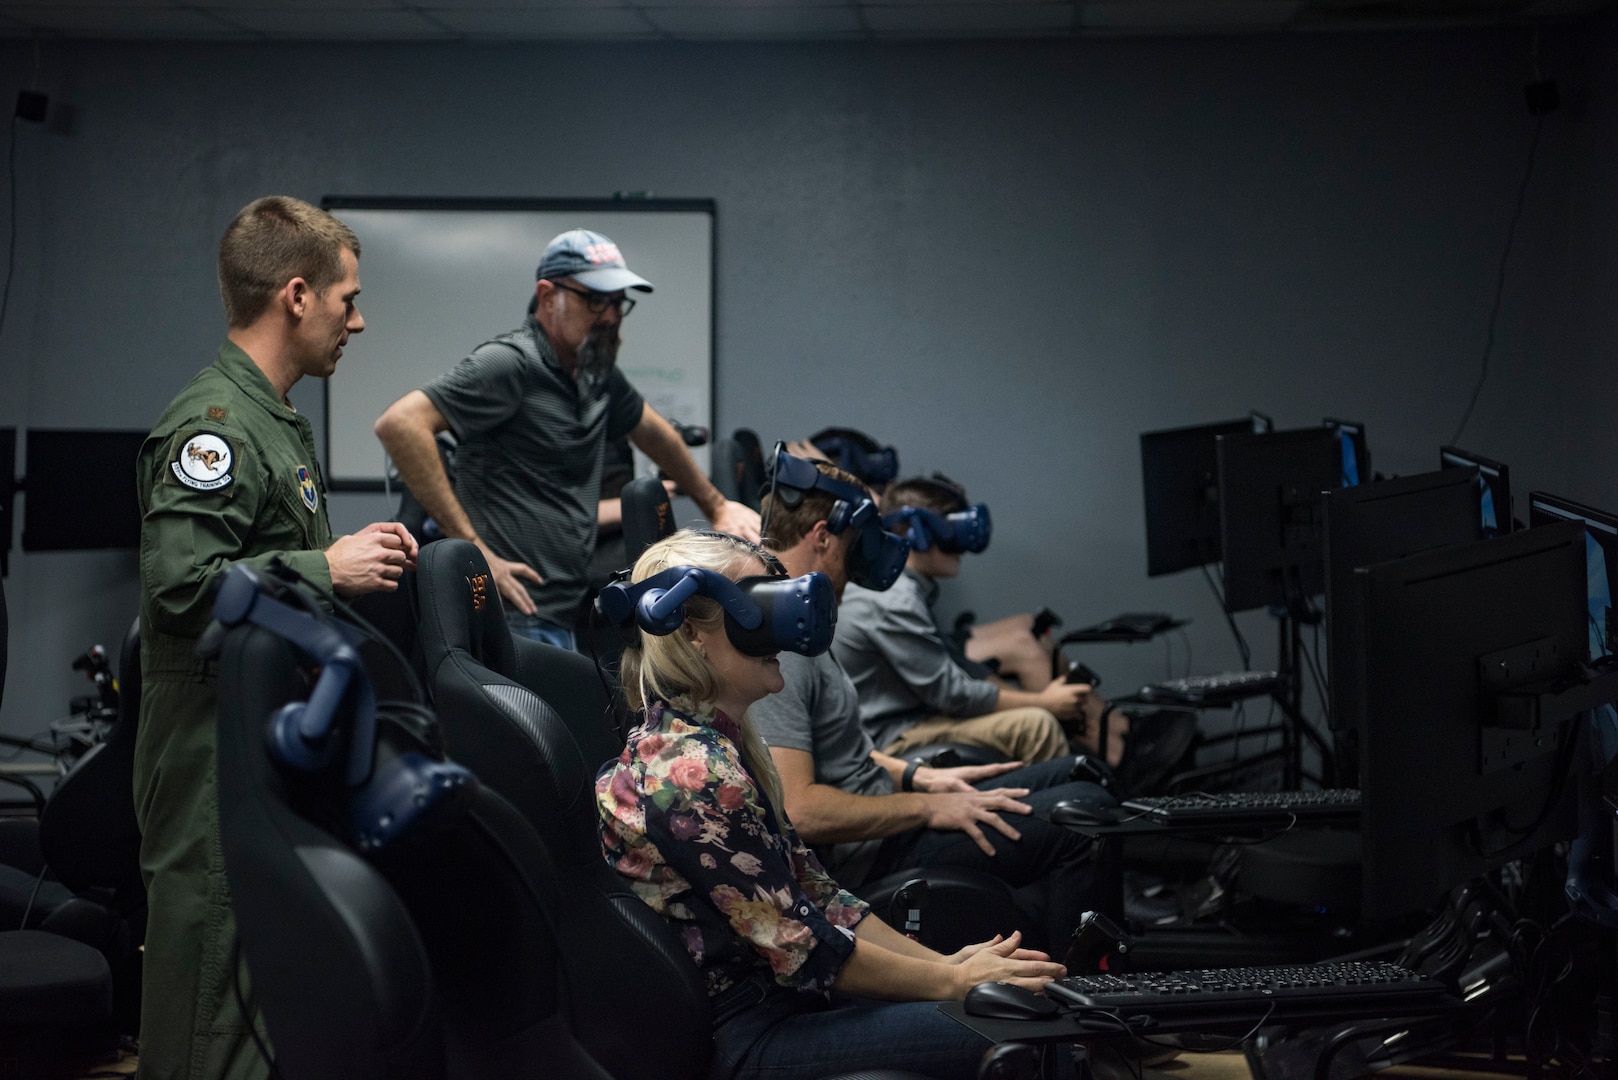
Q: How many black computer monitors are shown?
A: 10